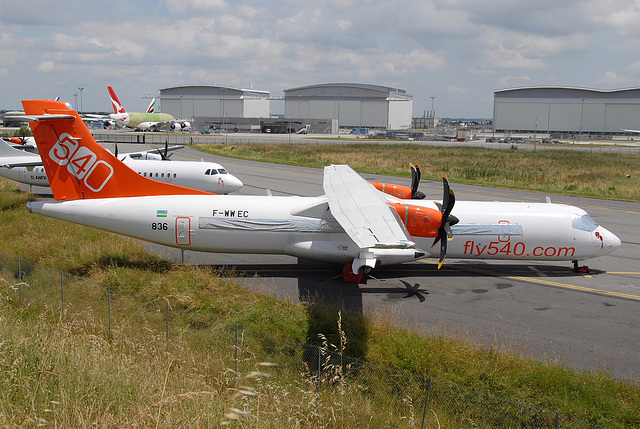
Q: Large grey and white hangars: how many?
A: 3